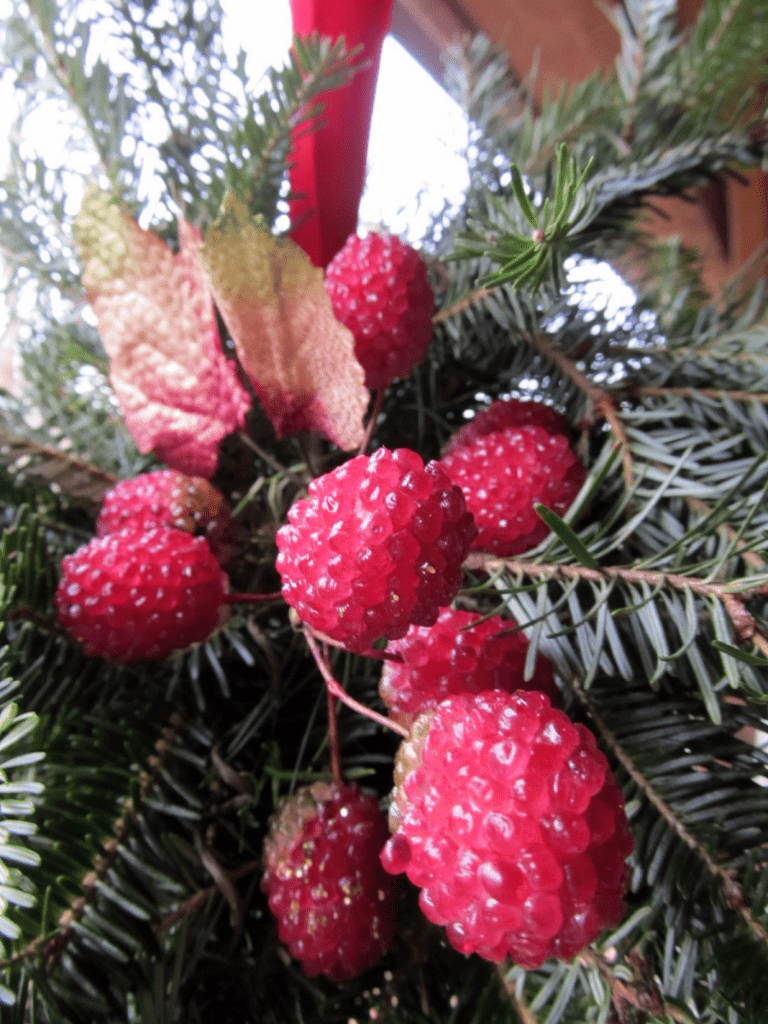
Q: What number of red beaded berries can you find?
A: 9